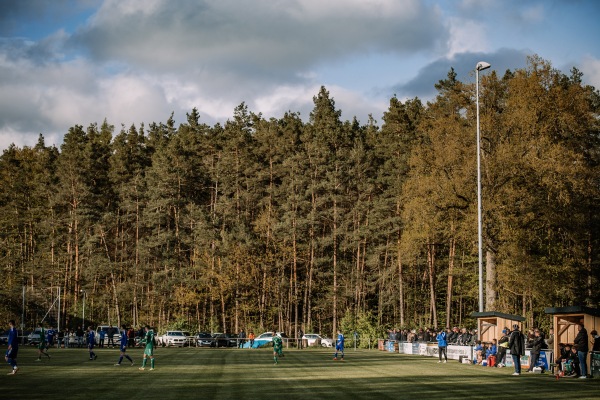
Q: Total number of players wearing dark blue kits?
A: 5